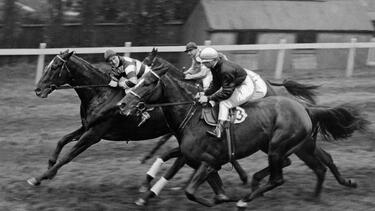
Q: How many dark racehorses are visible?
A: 3